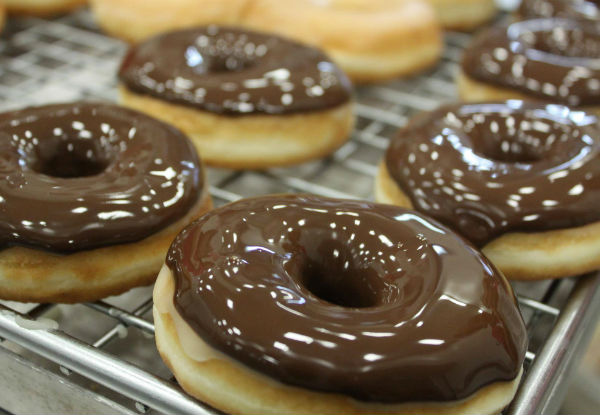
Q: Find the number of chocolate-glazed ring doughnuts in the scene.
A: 6